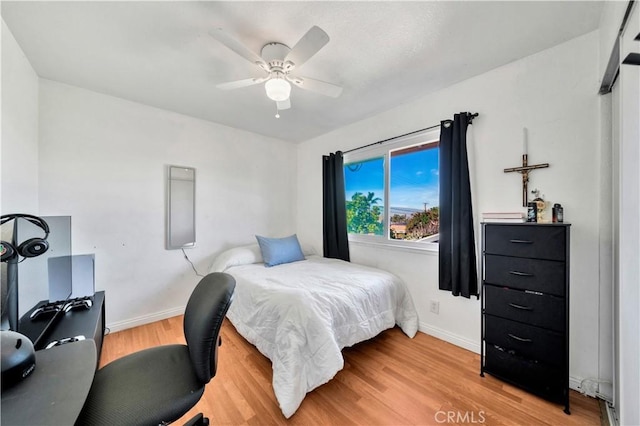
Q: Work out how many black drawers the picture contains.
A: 5